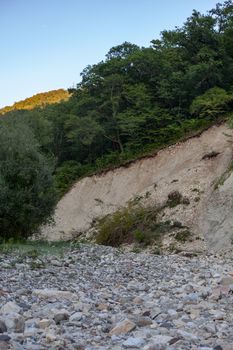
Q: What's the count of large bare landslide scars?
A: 1